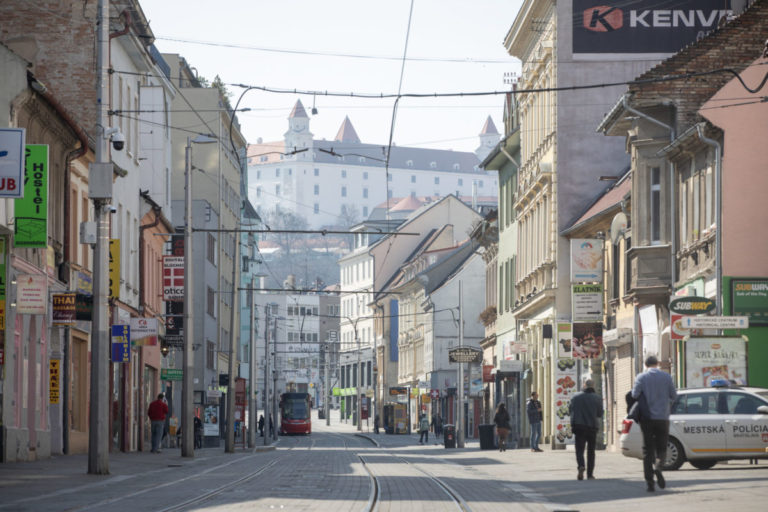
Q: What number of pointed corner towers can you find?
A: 3